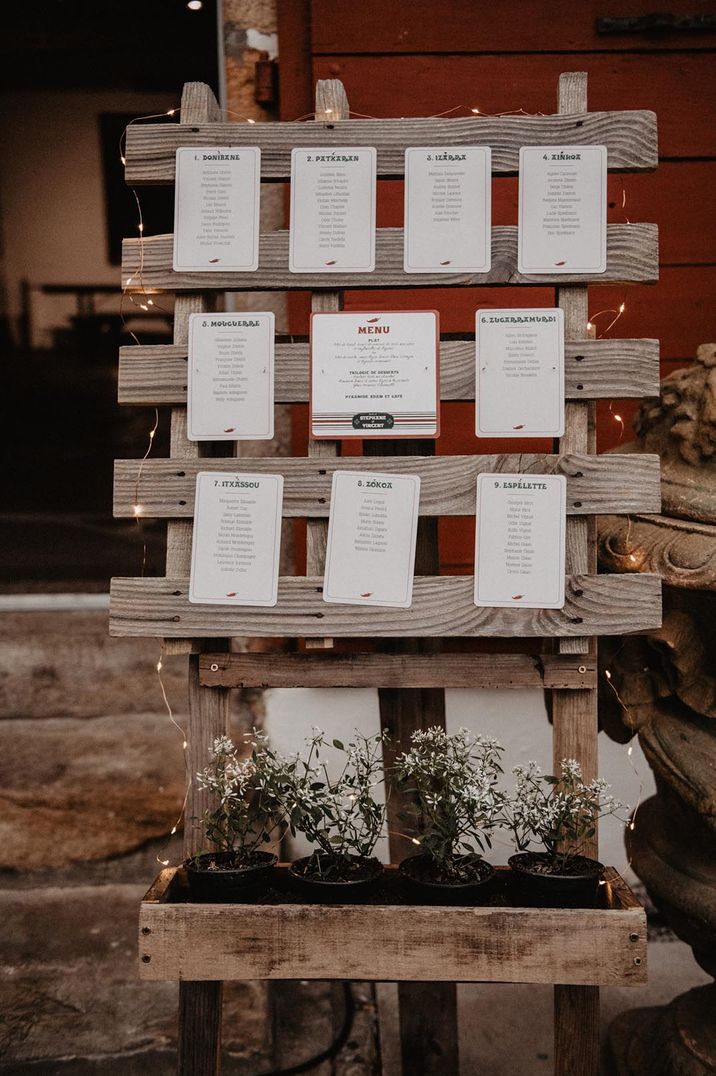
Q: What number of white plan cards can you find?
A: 9